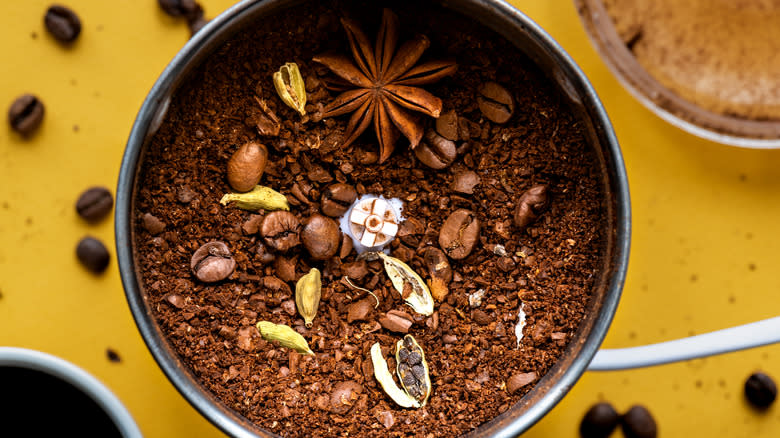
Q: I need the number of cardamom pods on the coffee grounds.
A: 6